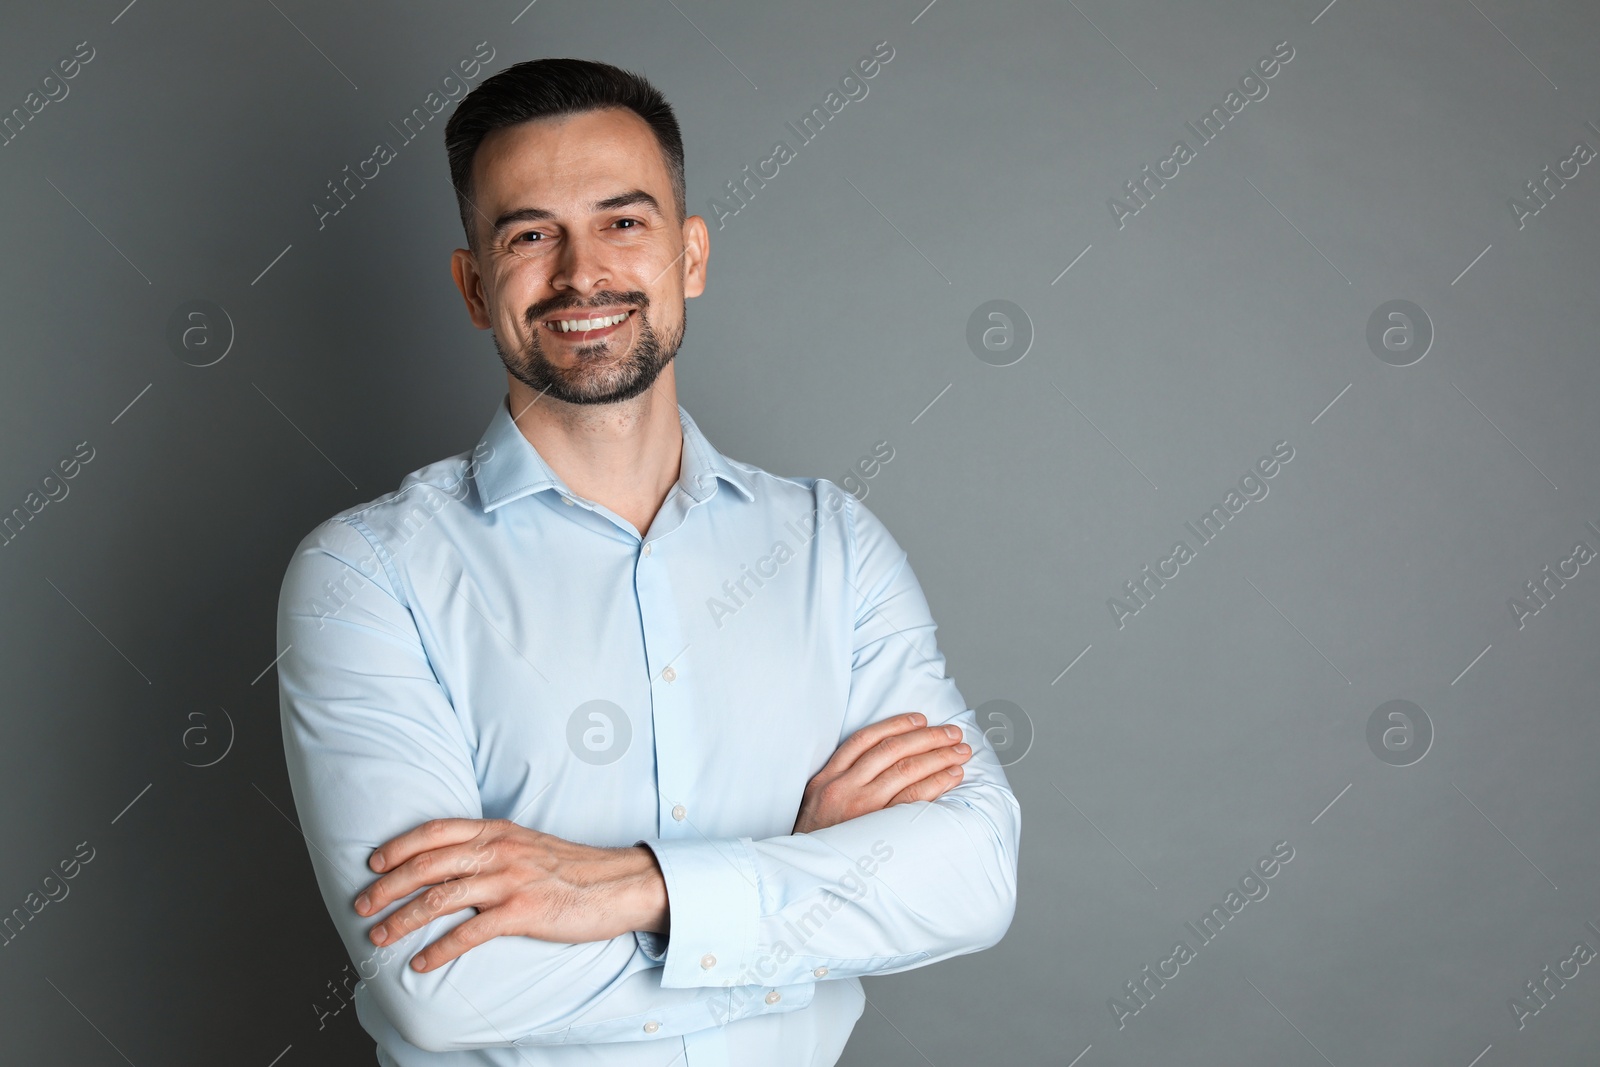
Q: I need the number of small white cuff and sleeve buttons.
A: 4